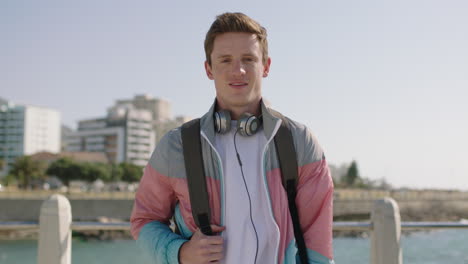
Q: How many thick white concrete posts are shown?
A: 2